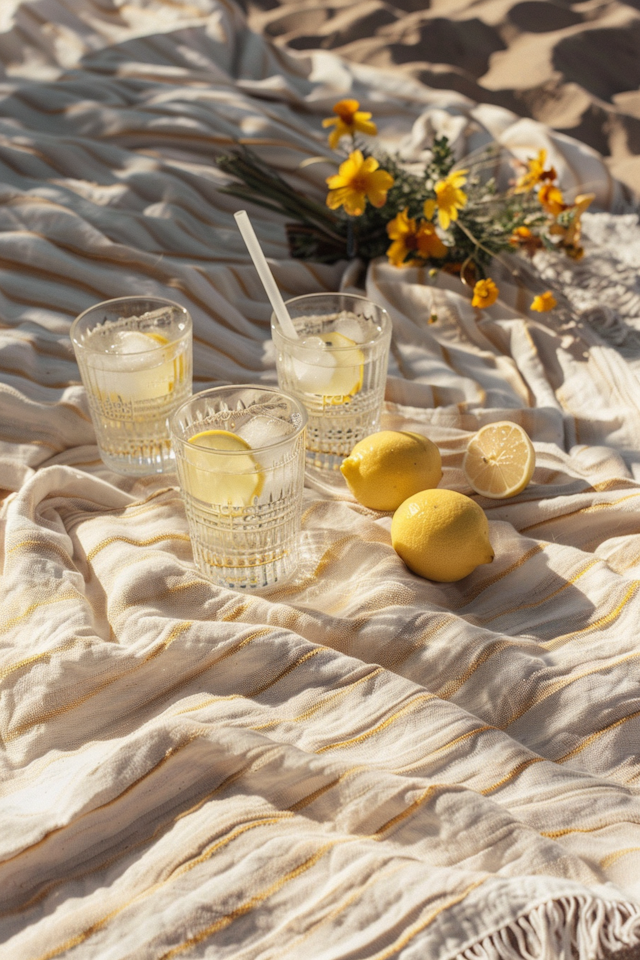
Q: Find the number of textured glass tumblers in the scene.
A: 3